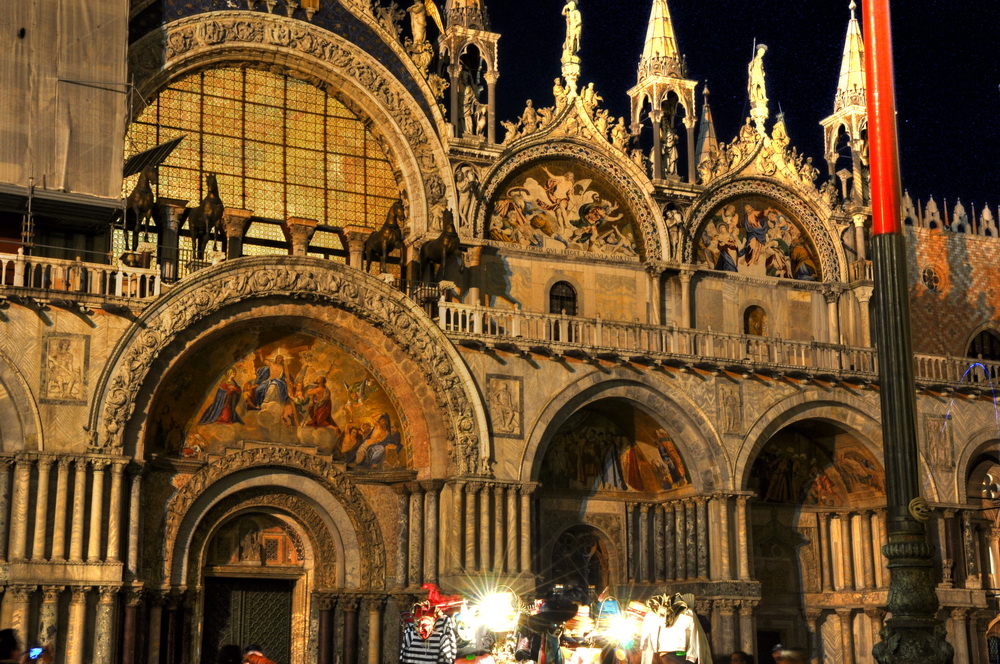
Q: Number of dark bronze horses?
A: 4